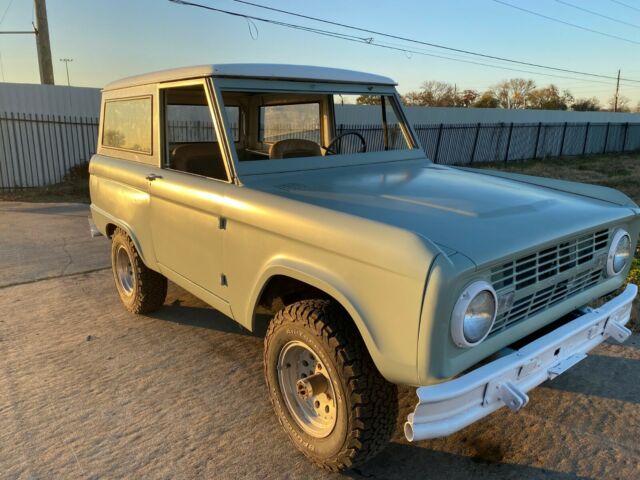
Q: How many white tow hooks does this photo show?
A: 2